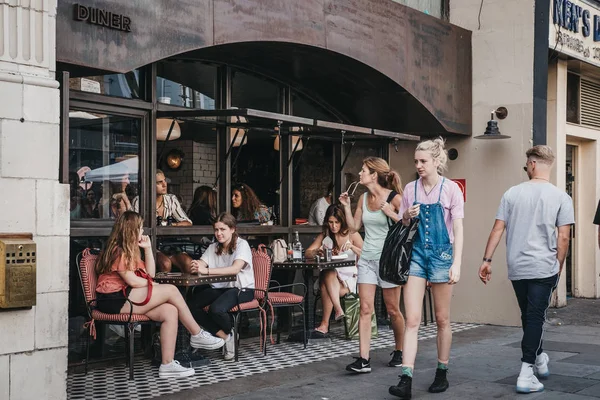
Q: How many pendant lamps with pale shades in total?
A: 3